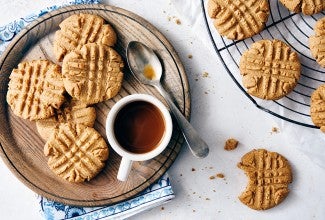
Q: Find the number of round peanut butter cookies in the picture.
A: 11